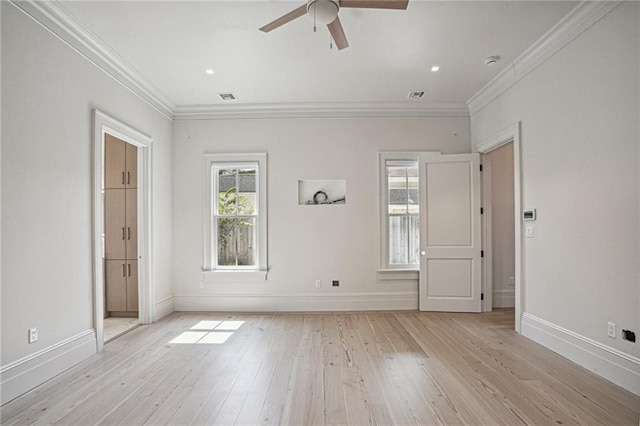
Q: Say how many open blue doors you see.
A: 0